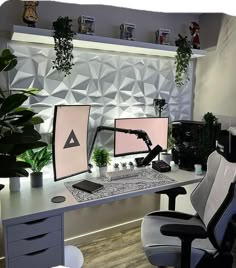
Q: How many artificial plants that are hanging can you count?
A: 2